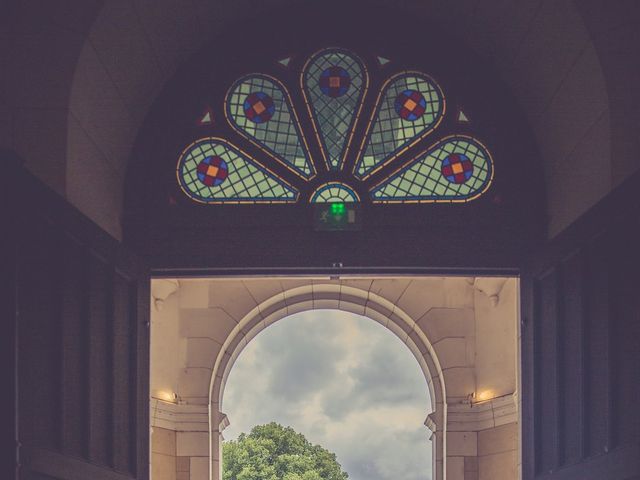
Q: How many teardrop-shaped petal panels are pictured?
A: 5